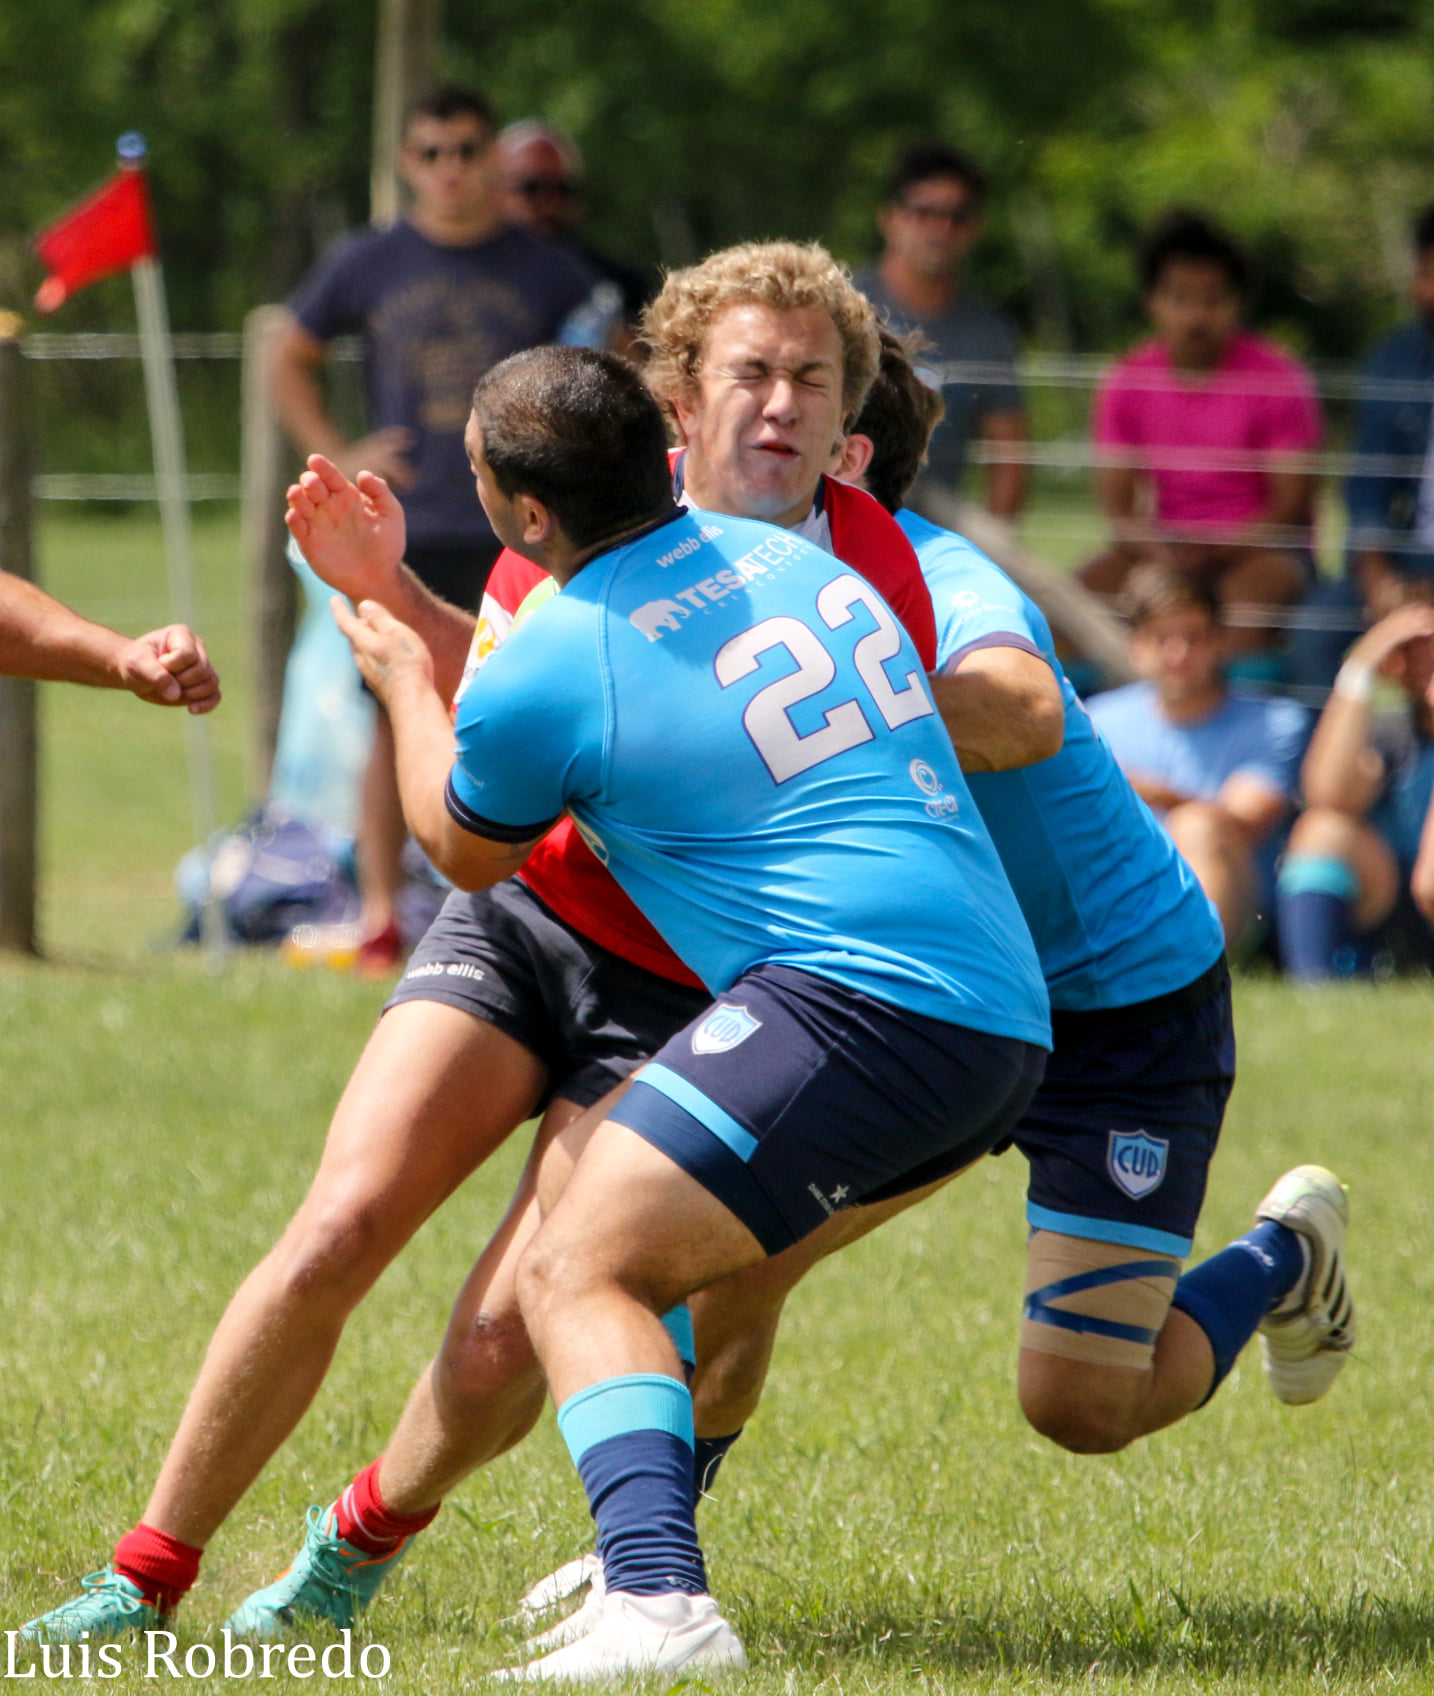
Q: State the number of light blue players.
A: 2